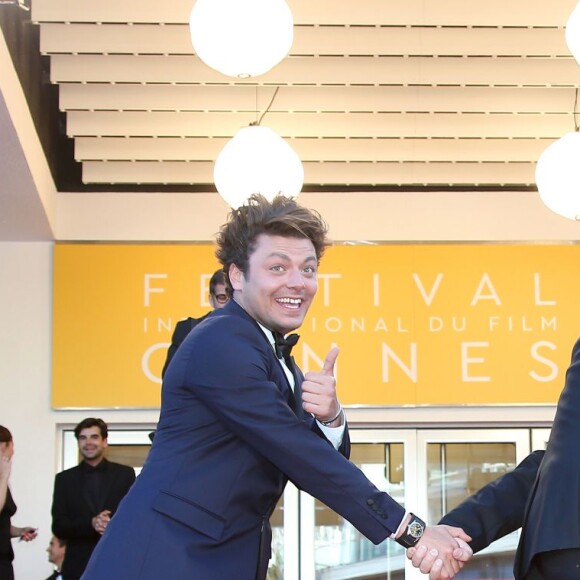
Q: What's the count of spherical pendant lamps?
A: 4